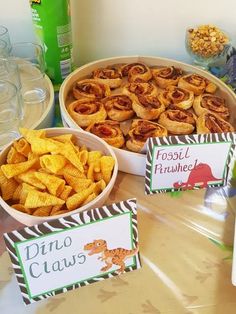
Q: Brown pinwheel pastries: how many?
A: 15